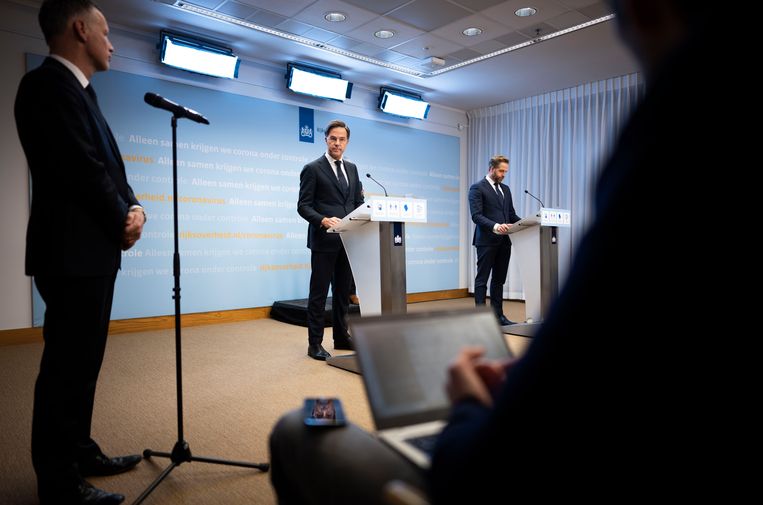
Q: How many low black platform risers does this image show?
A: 1